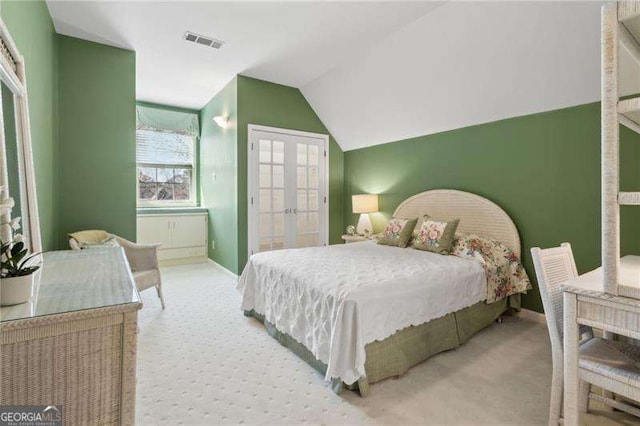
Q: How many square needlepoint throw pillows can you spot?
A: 2